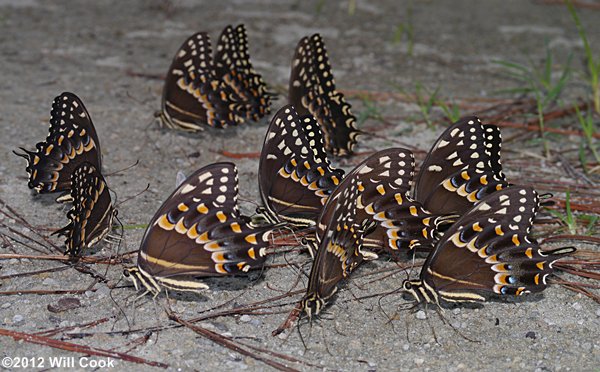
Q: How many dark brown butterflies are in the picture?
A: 11